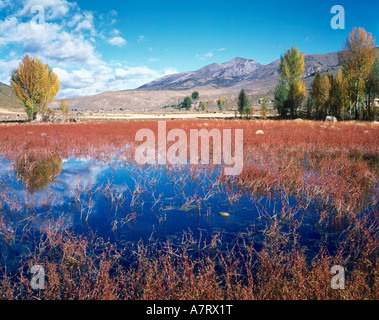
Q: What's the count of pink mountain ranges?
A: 0